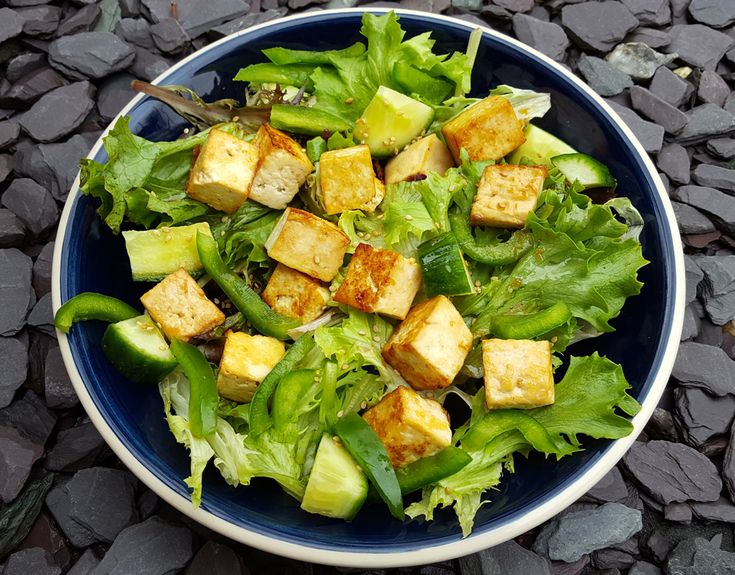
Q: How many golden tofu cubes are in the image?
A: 14